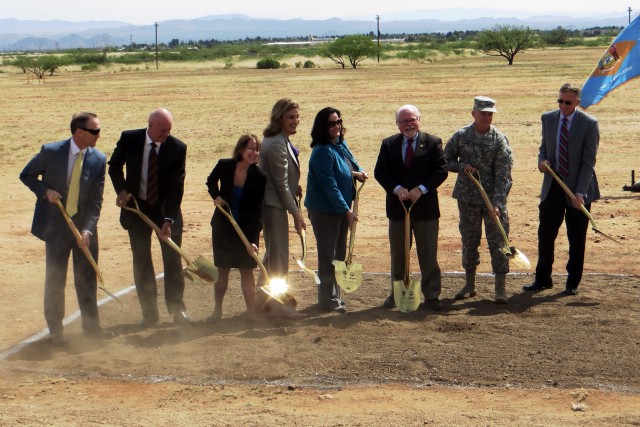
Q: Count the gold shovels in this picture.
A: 8